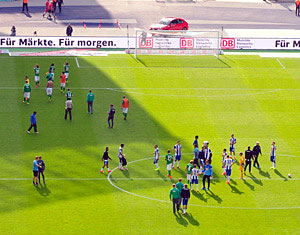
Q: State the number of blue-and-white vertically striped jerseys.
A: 9